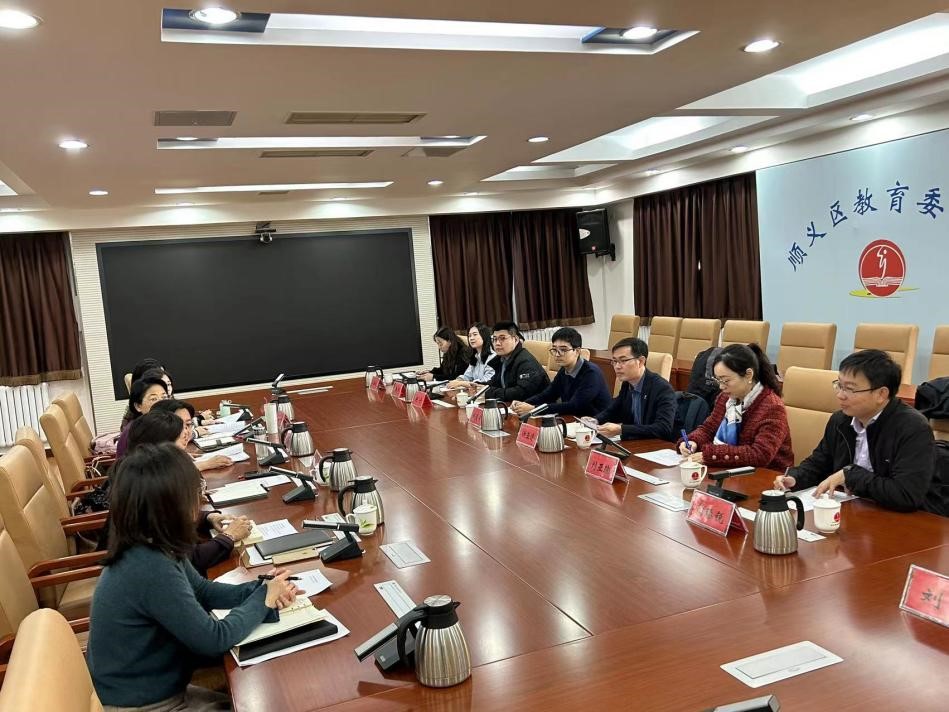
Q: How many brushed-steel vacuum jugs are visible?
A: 10